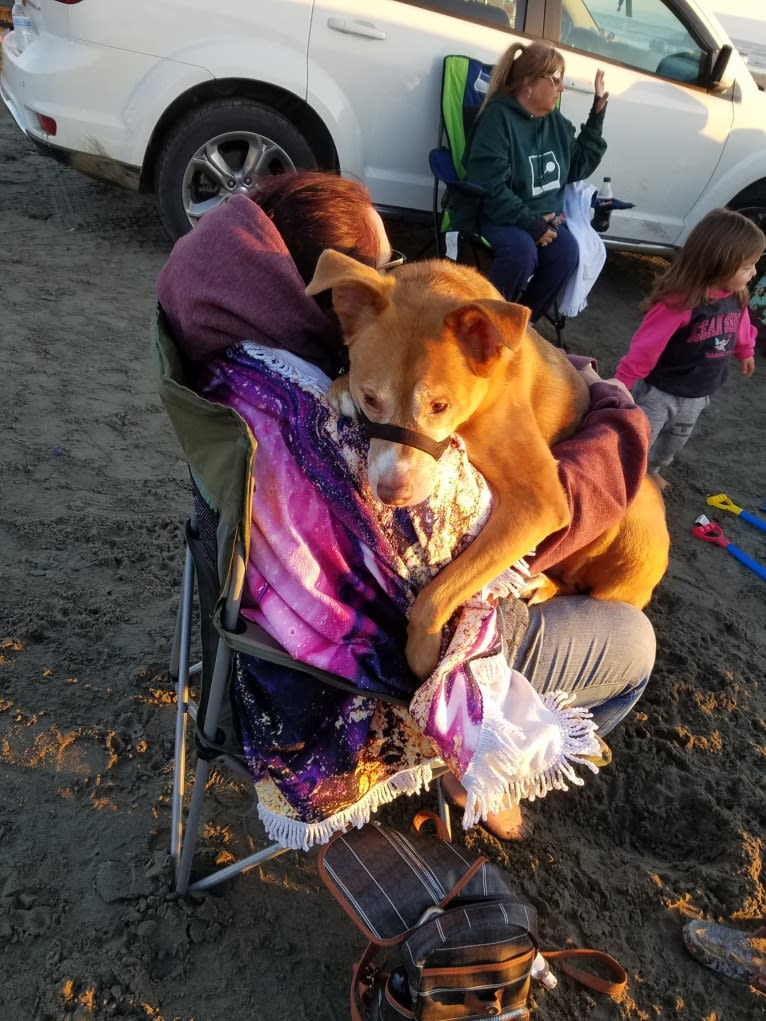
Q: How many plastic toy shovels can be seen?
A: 2